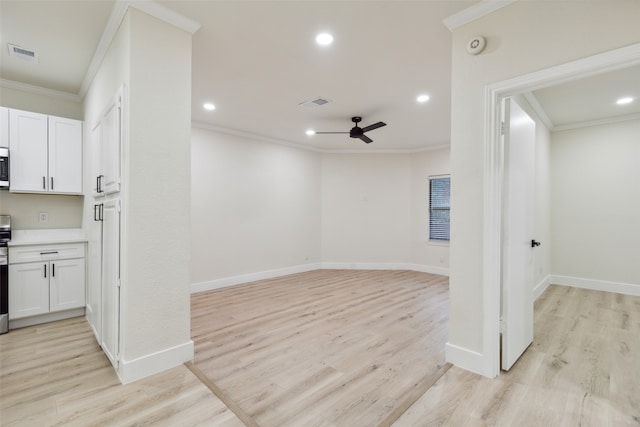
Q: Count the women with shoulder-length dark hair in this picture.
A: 0